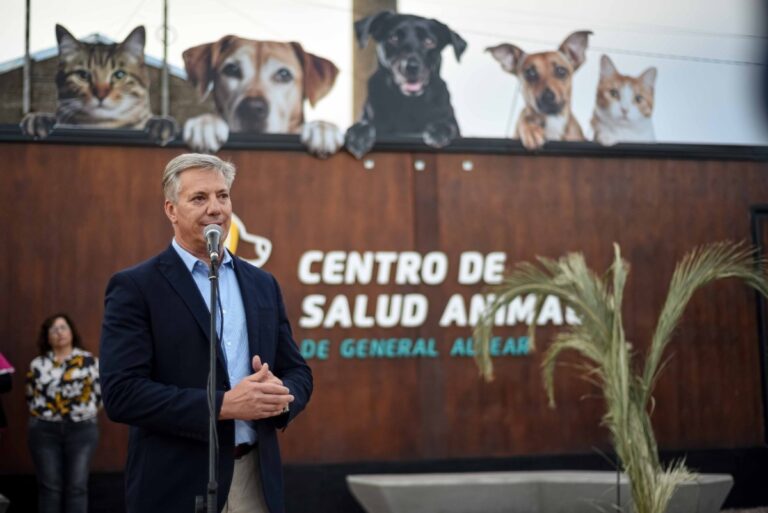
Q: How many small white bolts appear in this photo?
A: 3